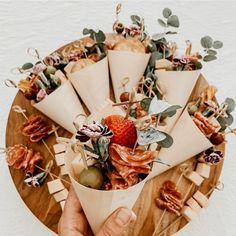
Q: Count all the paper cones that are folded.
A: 6